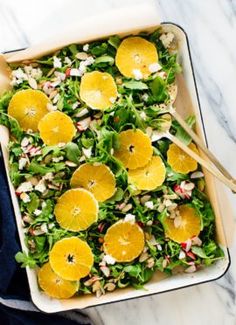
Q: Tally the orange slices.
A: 13